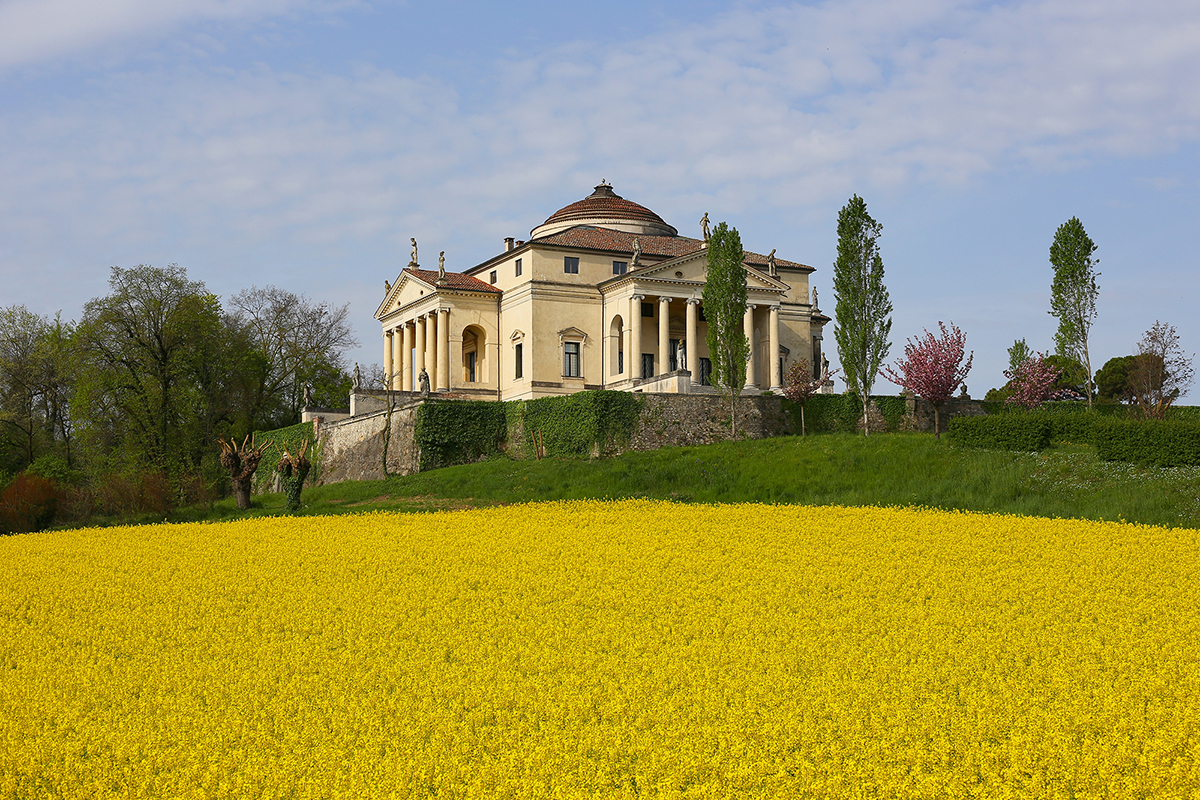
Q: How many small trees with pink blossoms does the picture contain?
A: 3